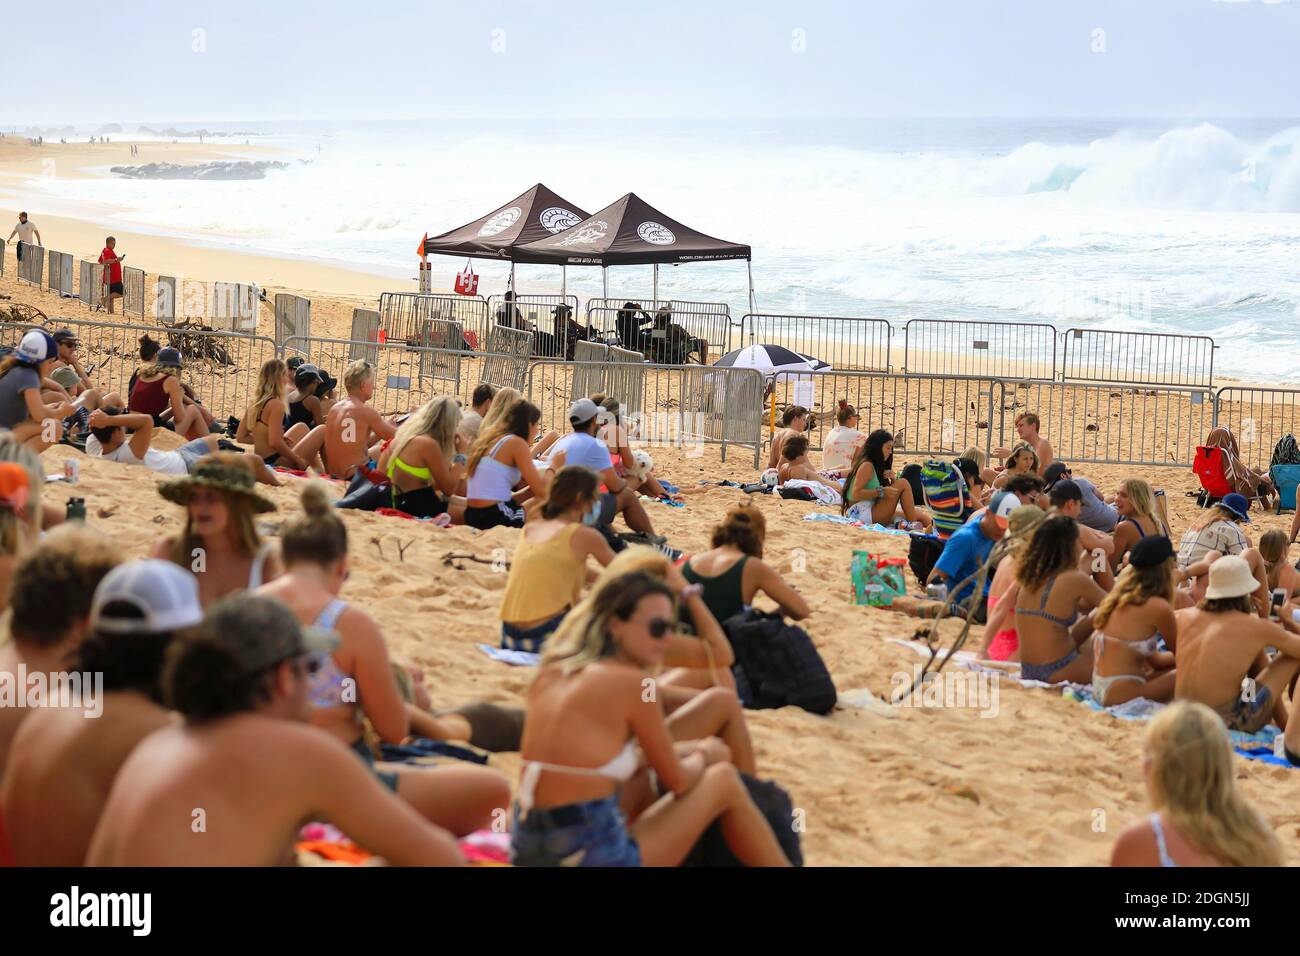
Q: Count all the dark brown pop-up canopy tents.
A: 2